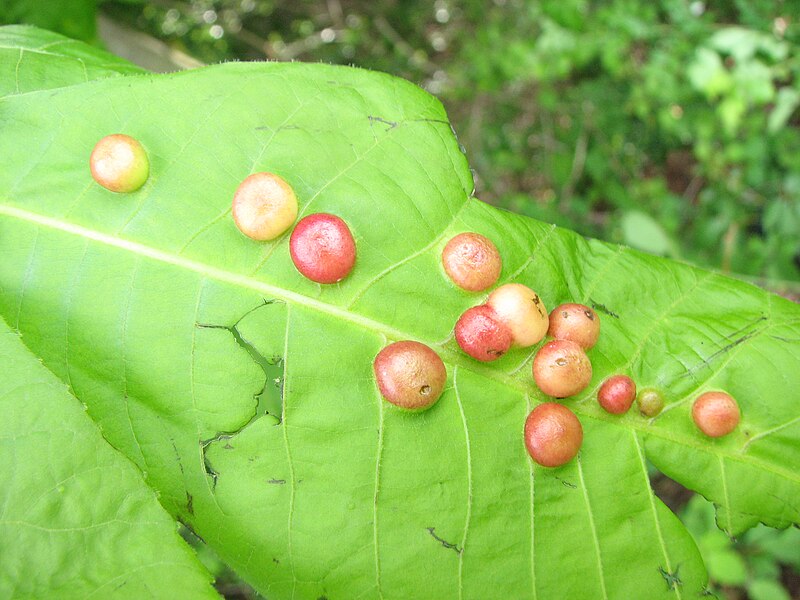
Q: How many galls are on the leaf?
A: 13